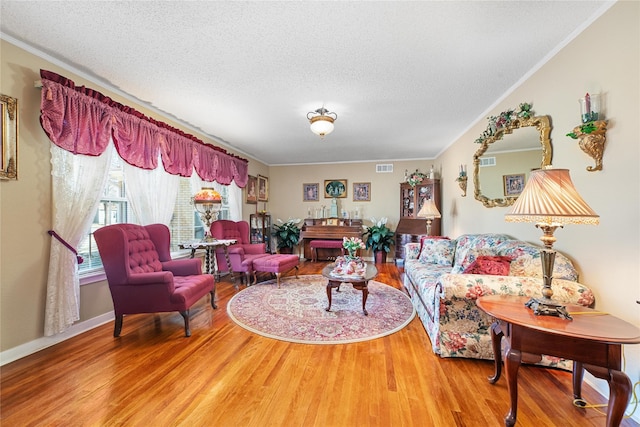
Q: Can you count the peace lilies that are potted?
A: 2